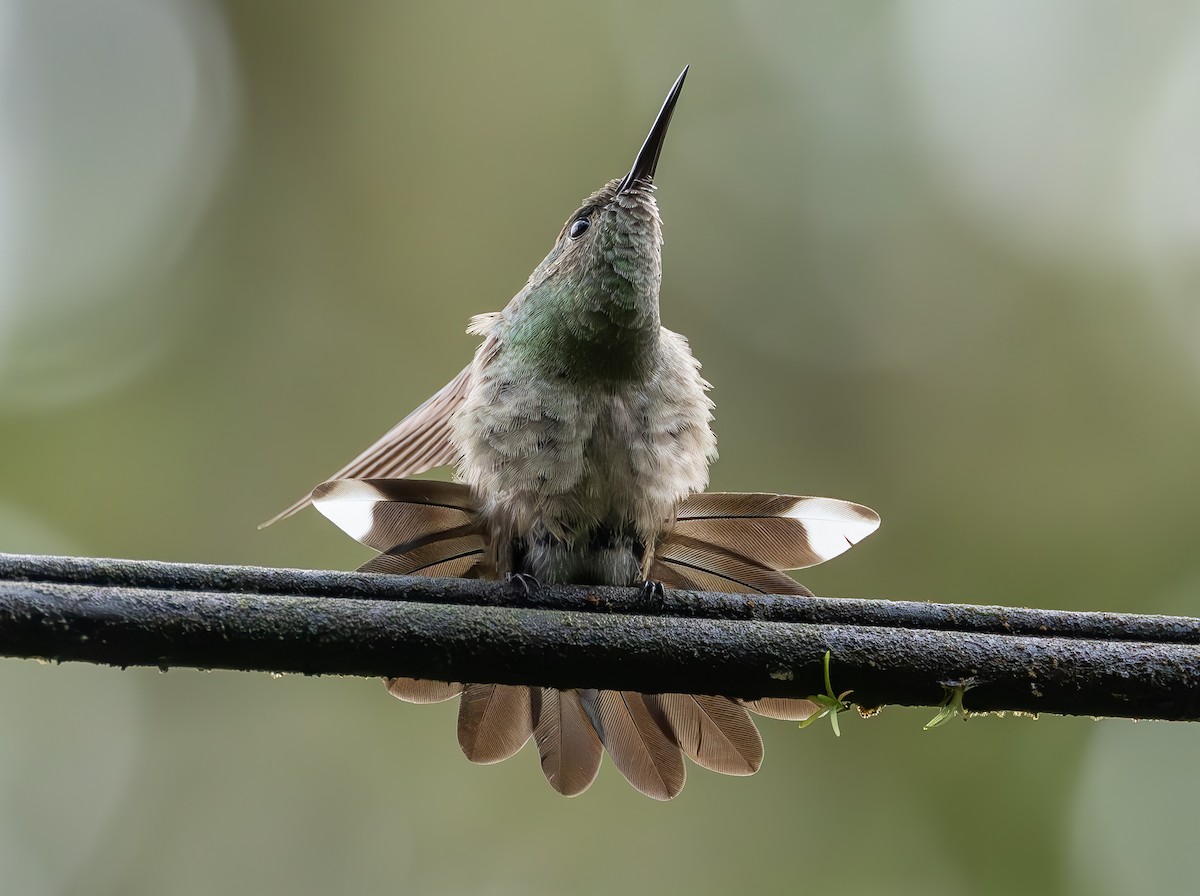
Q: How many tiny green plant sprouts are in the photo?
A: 2